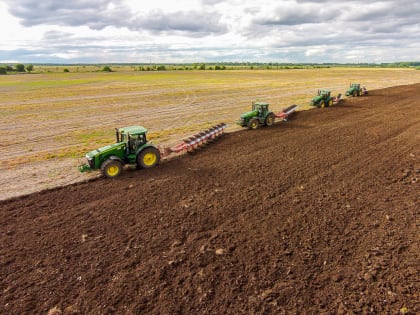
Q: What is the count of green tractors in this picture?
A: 4